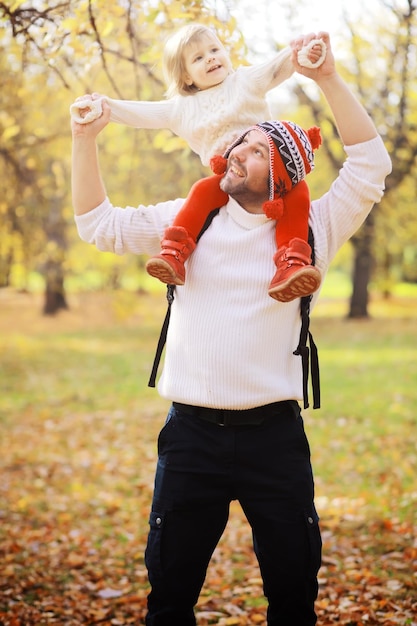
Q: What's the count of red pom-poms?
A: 3